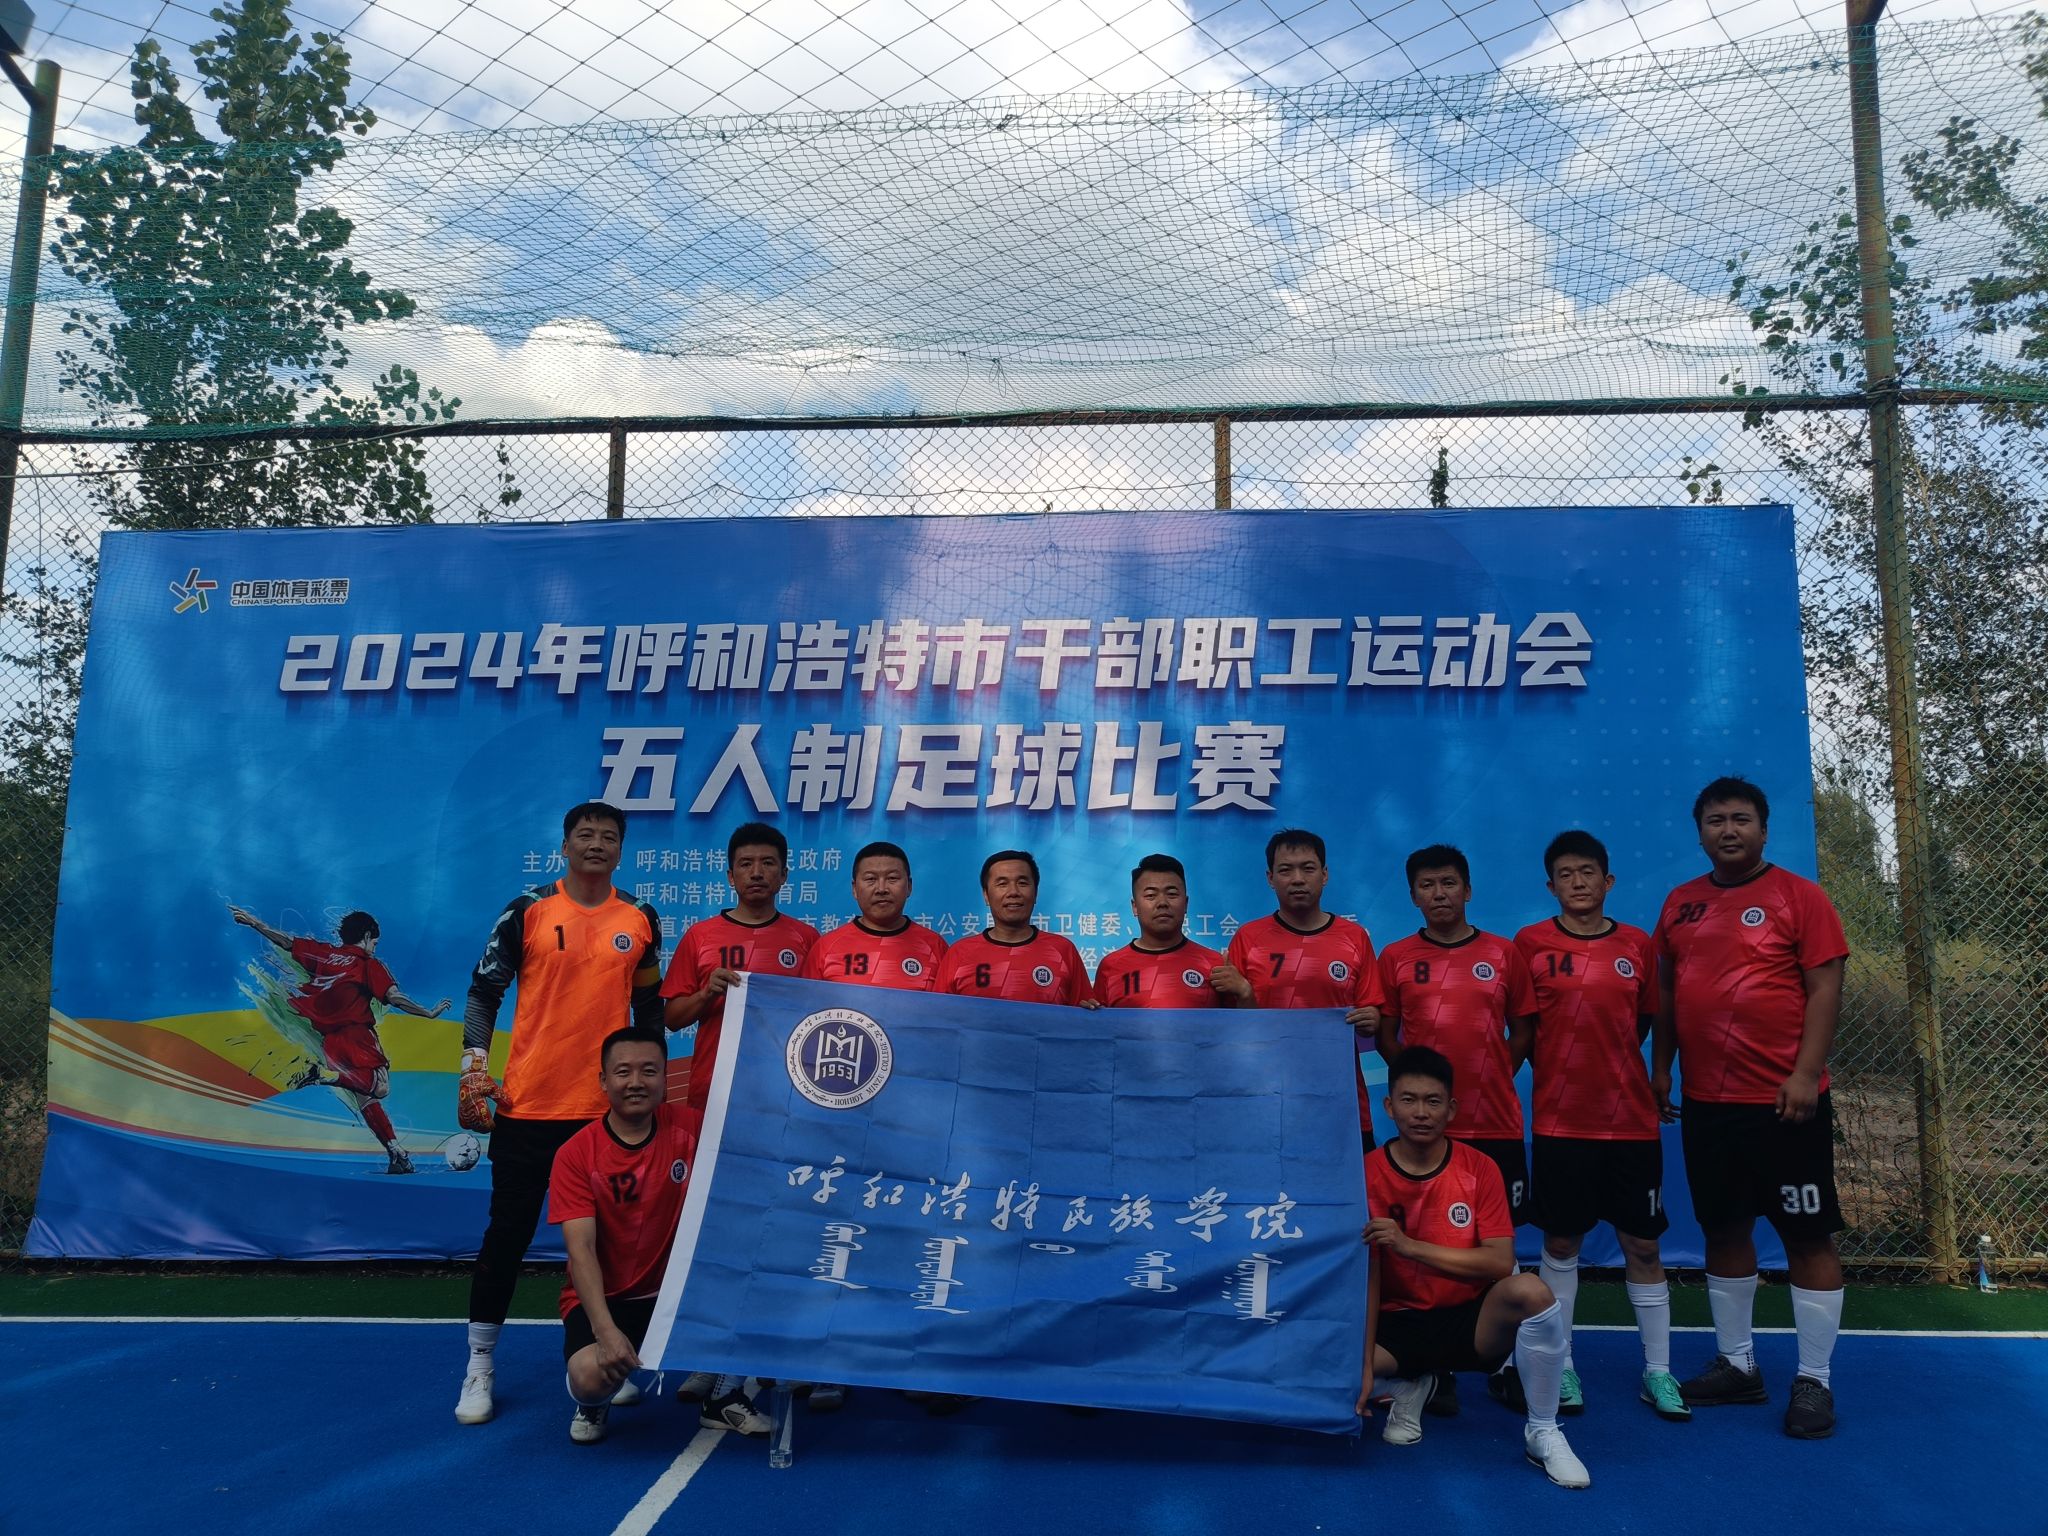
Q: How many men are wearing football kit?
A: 11